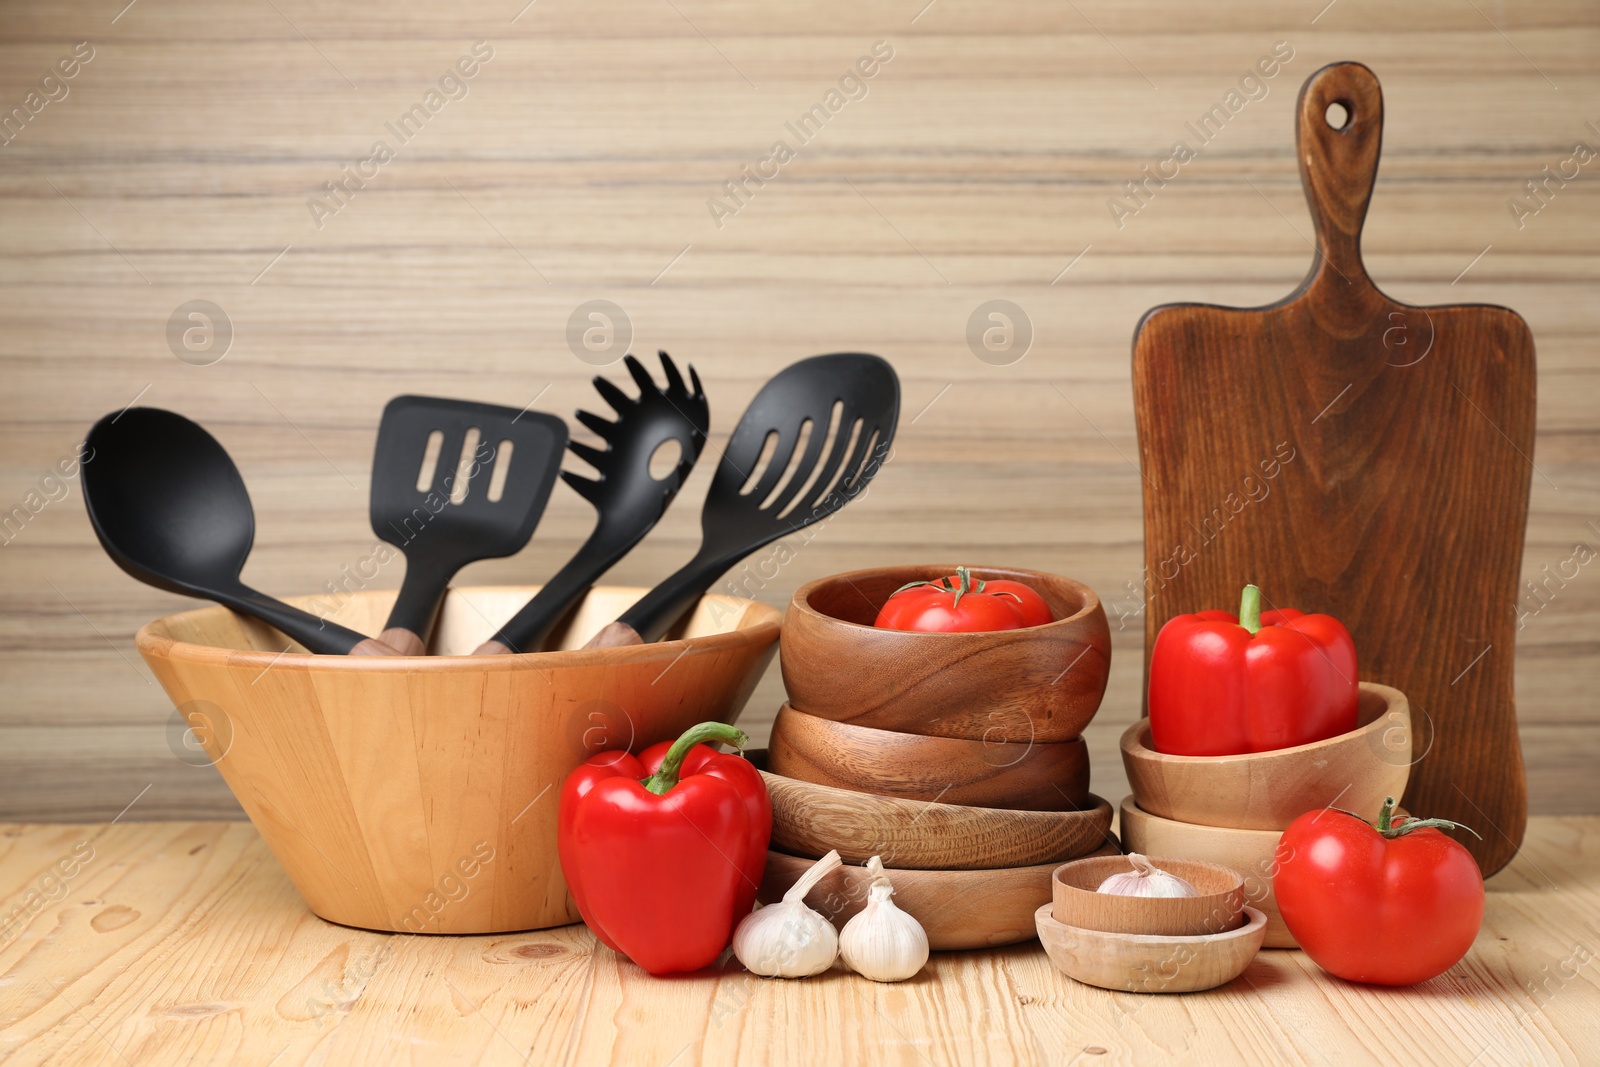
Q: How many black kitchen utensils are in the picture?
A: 4